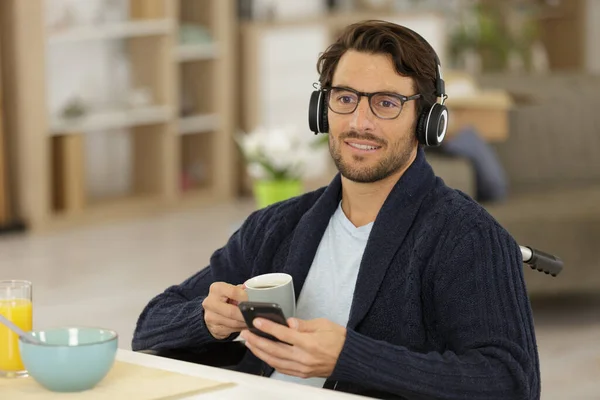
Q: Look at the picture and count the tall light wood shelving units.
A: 1